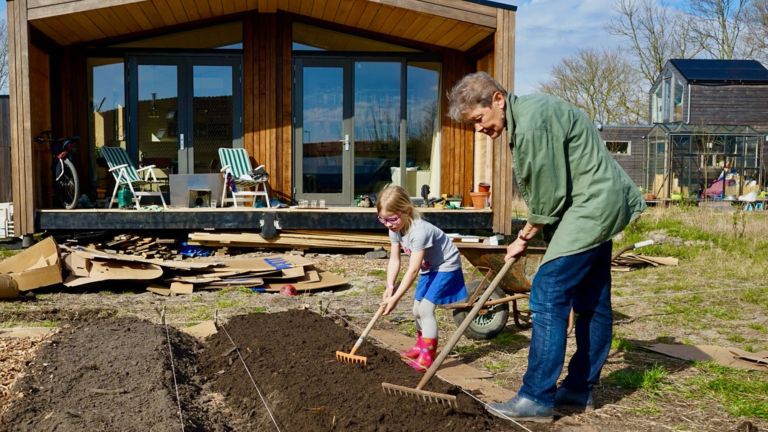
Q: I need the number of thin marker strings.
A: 3